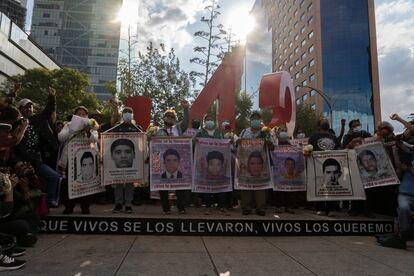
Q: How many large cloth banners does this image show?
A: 8